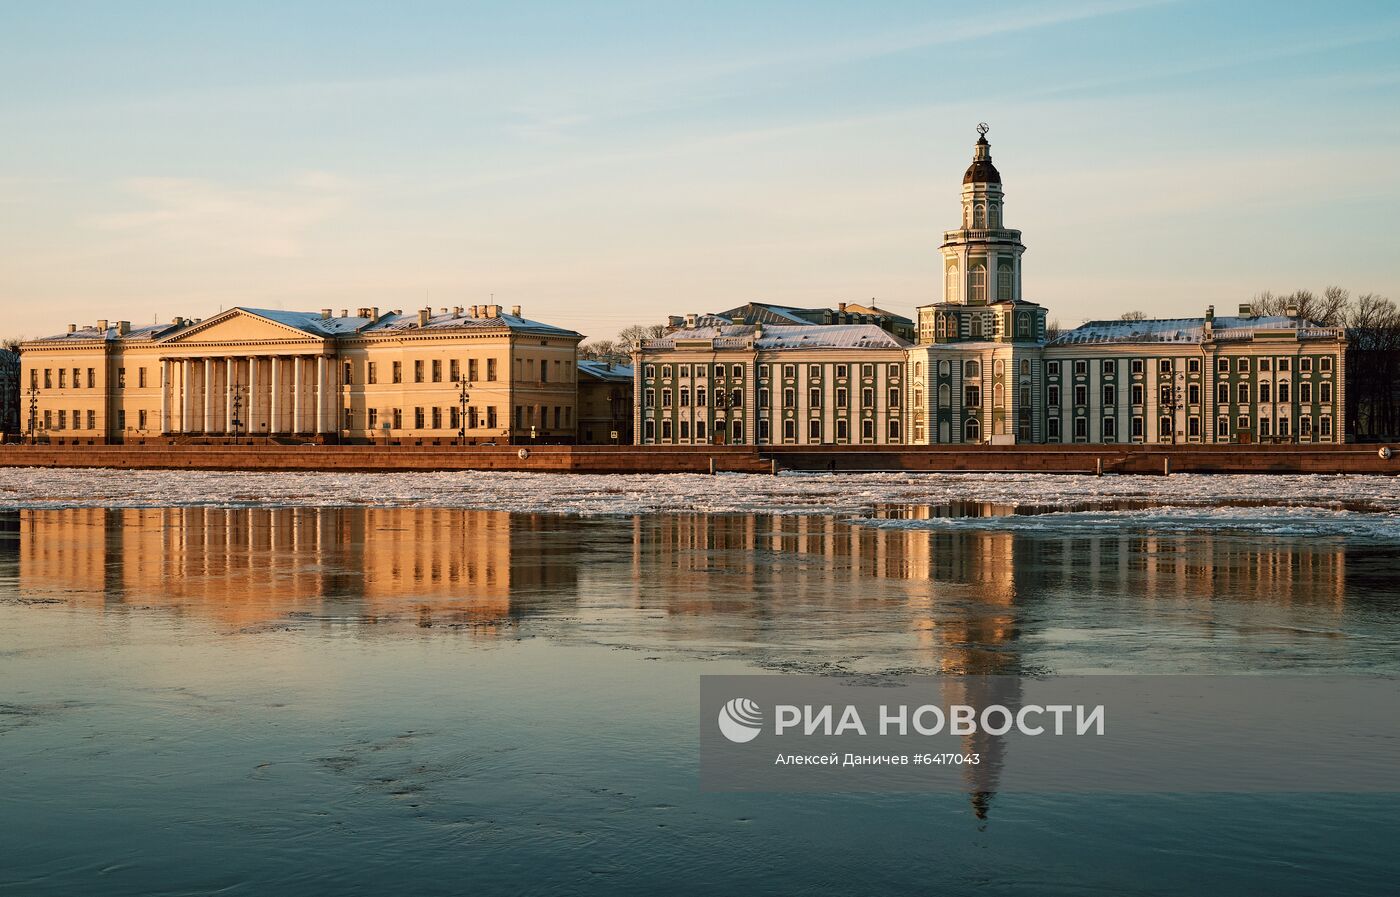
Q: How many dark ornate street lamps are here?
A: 5